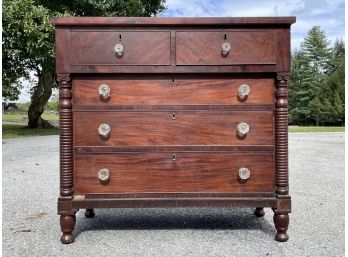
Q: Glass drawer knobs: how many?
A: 8